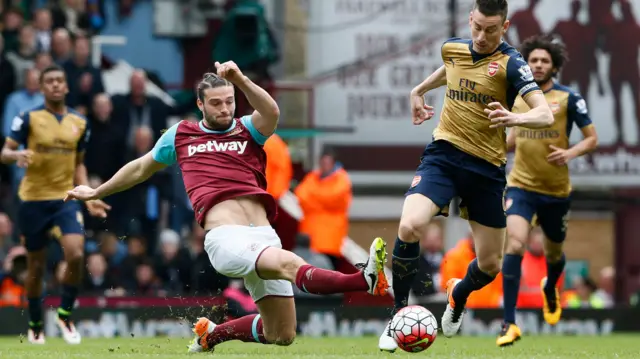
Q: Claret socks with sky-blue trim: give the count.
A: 2